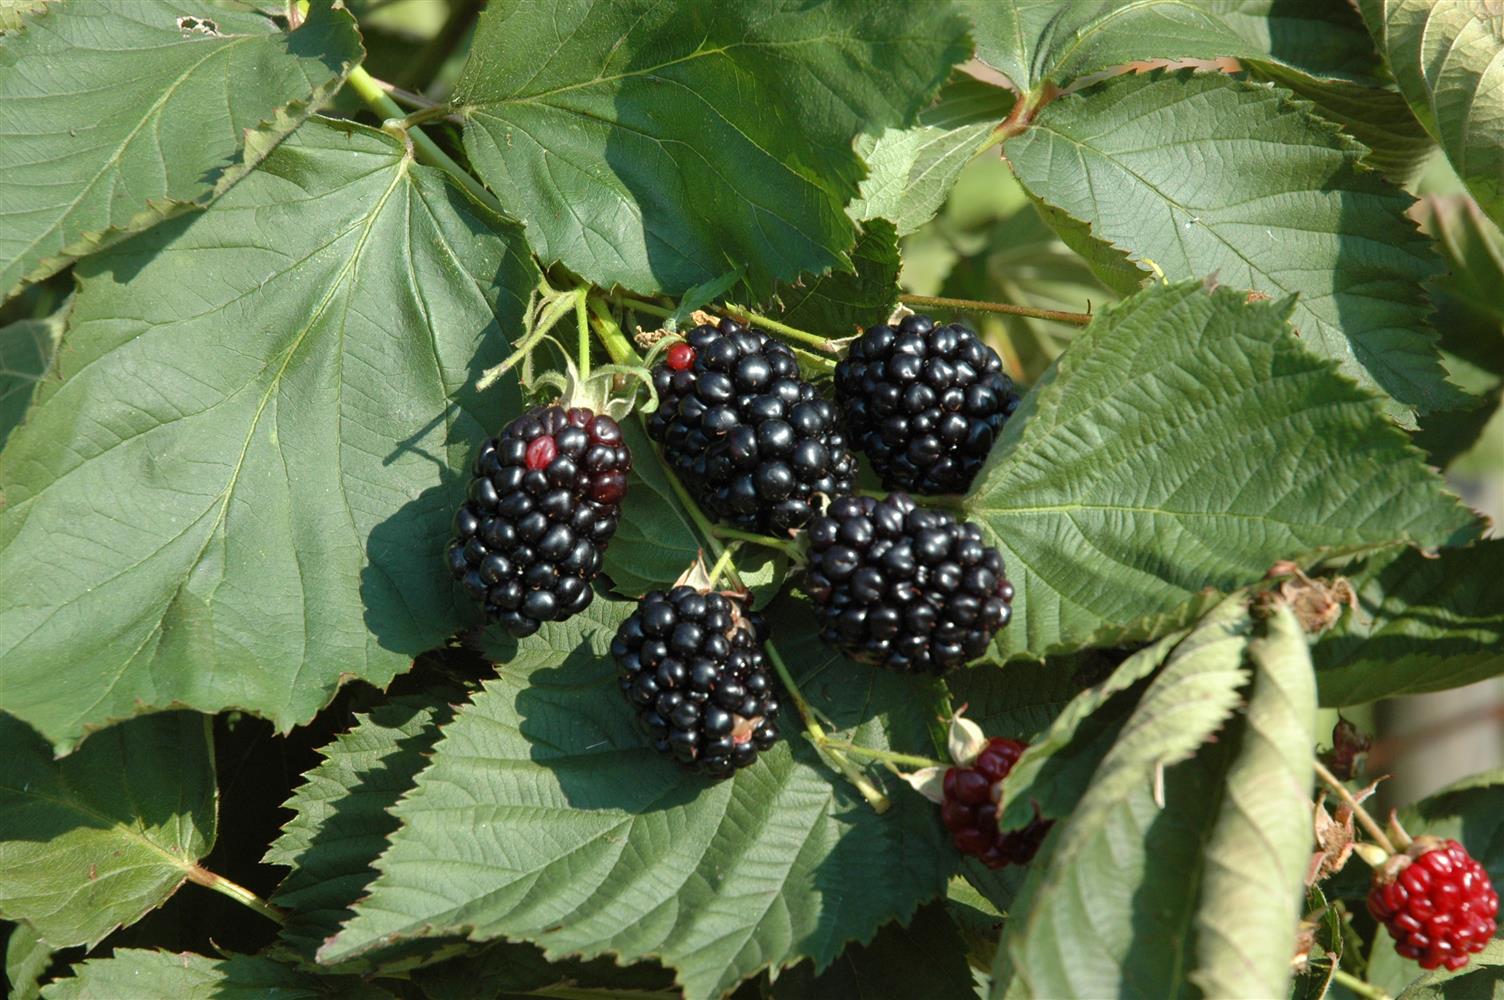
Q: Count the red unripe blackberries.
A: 2